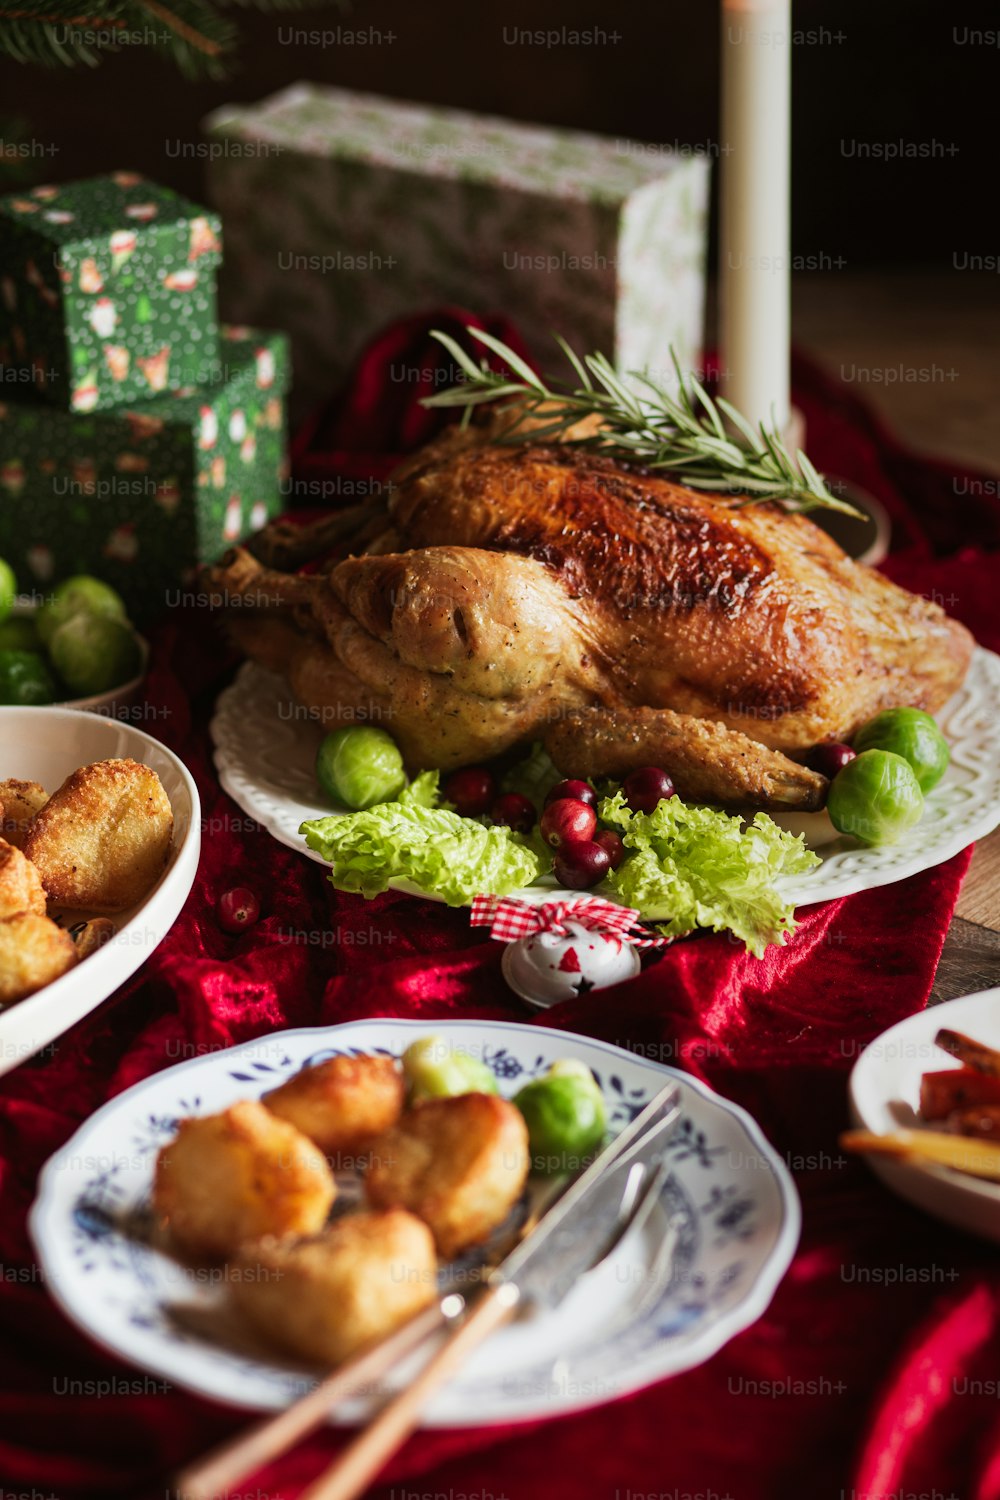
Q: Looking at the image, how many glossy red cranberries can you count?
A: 9